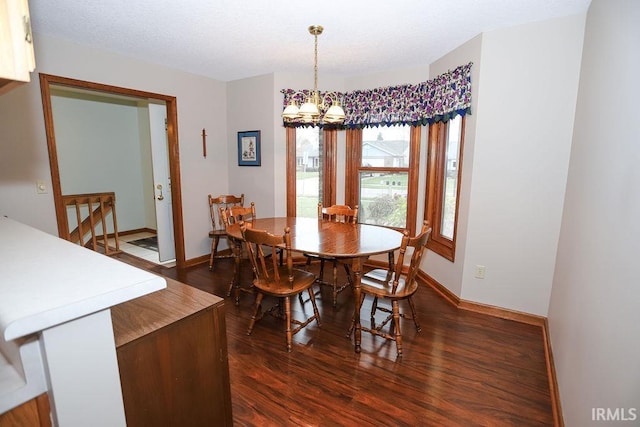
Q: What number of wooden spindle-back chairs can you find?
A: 5